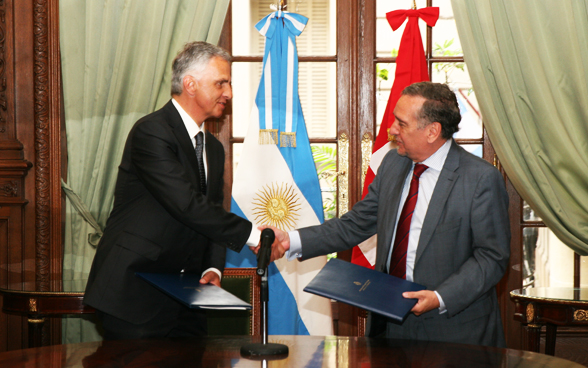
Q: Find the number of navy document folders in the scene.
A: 2